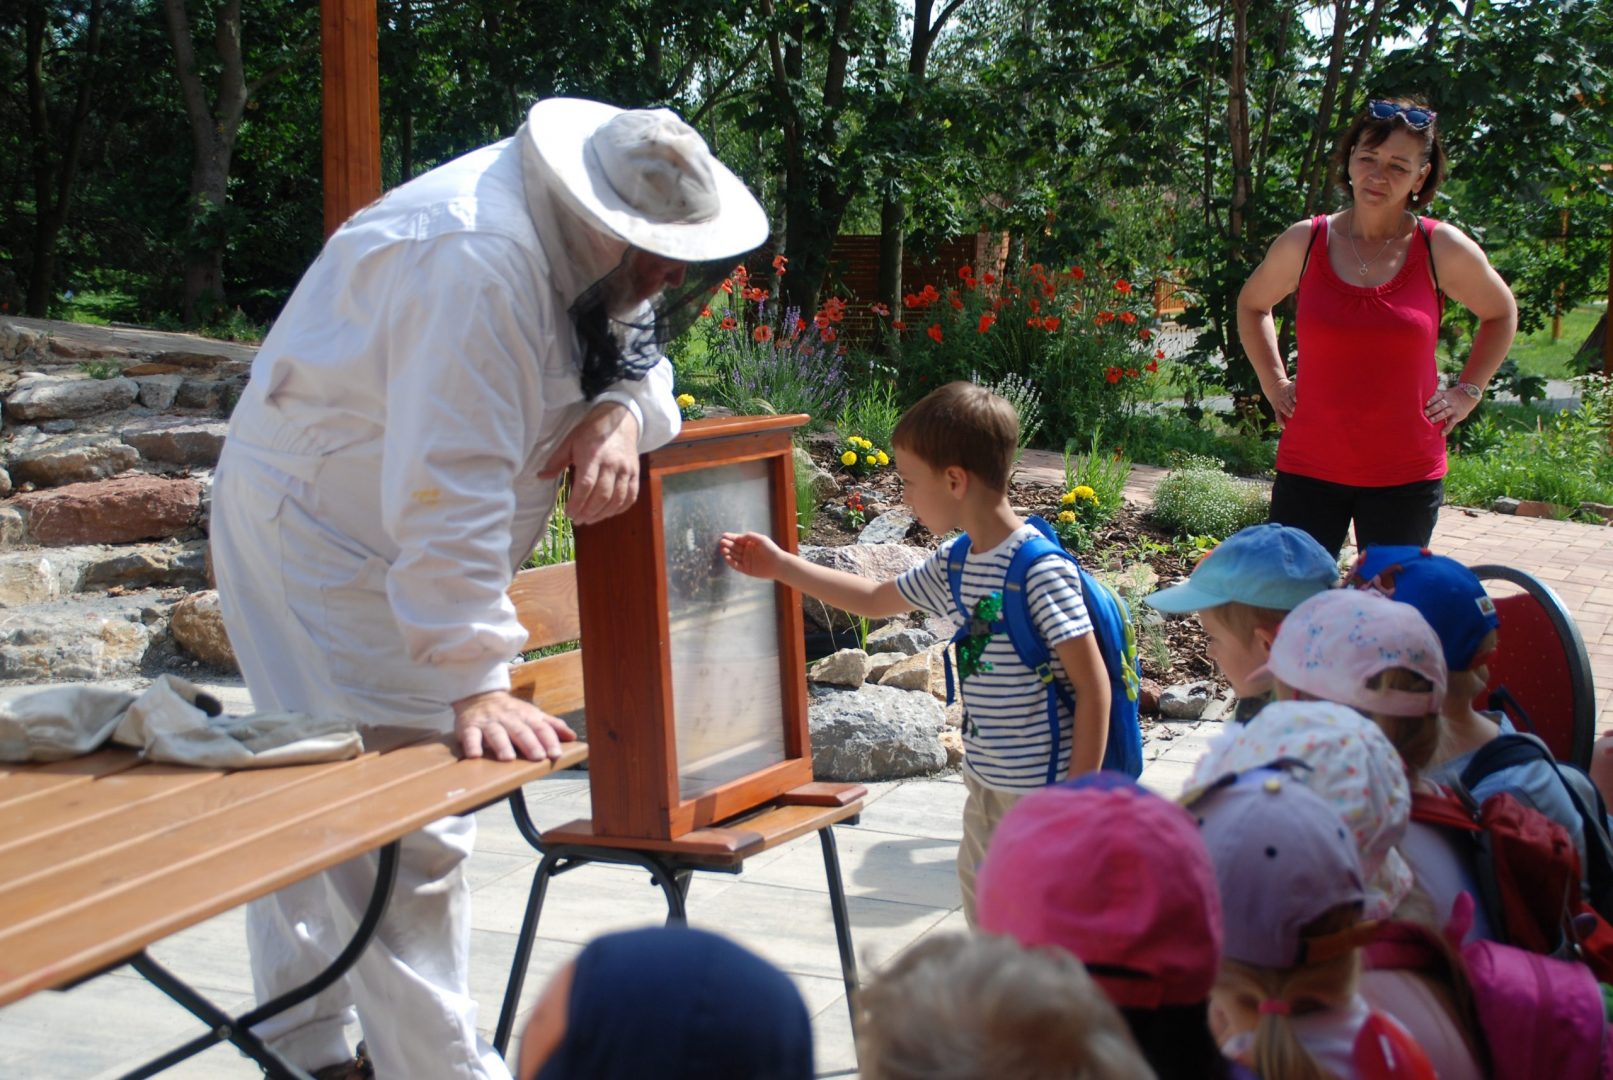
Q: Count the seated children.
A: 8